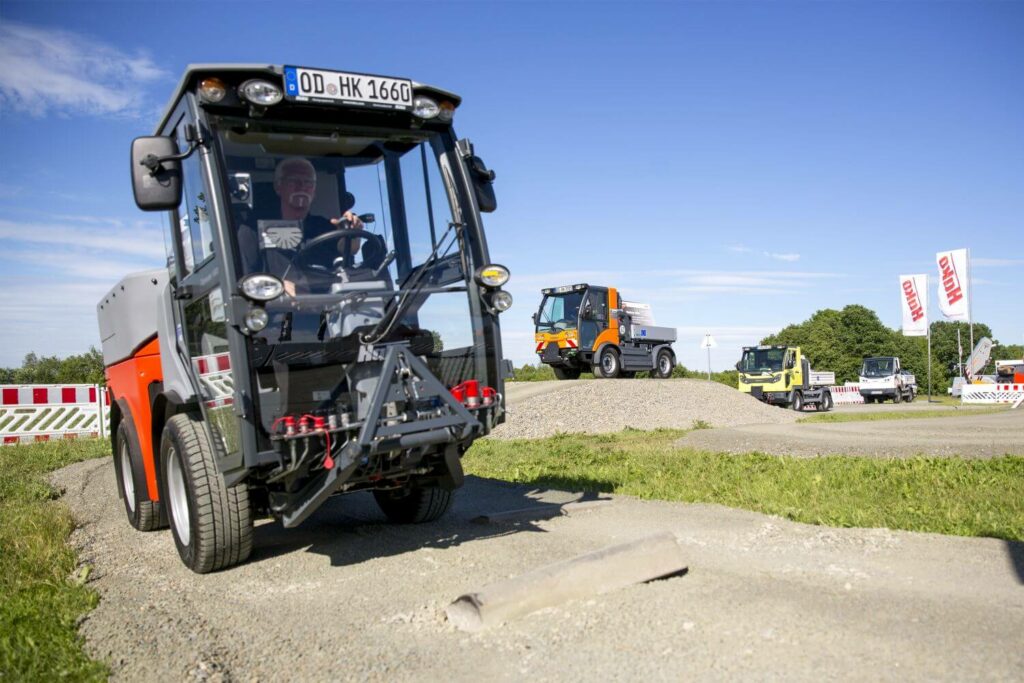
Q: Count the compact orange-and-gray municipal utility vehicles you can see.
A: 2